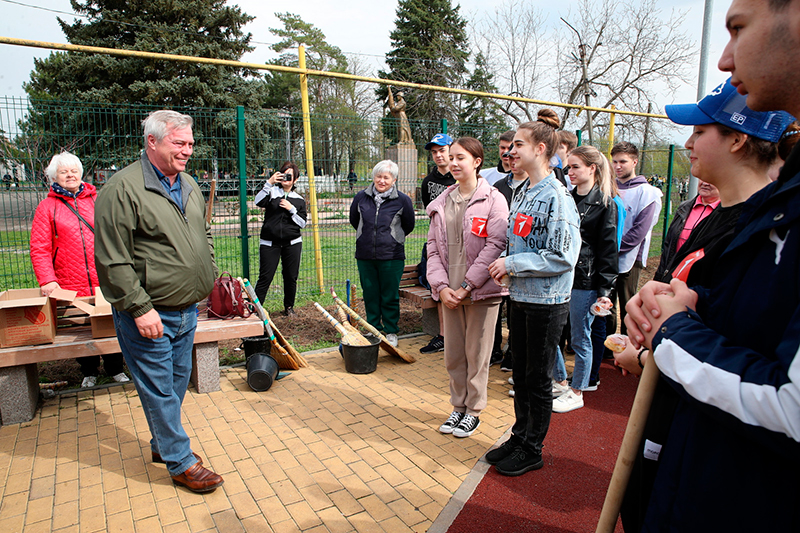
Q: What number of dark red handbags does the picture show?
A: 1